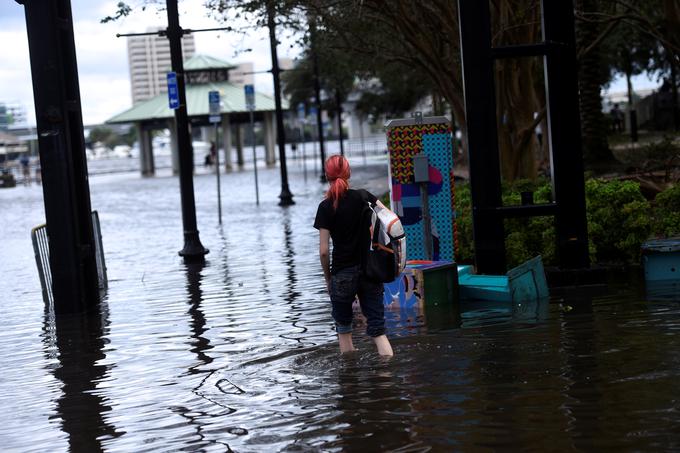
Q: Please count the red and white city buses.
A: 0